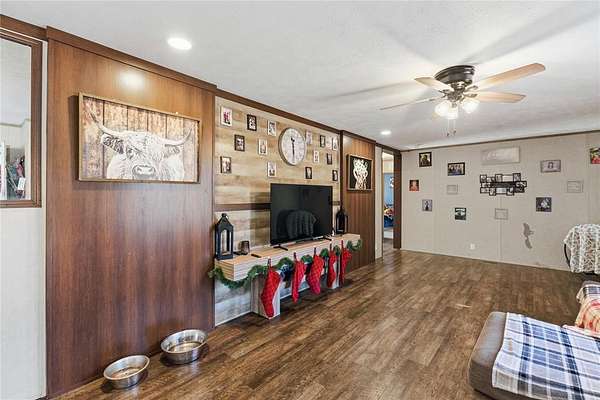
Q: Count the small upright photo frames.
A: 14